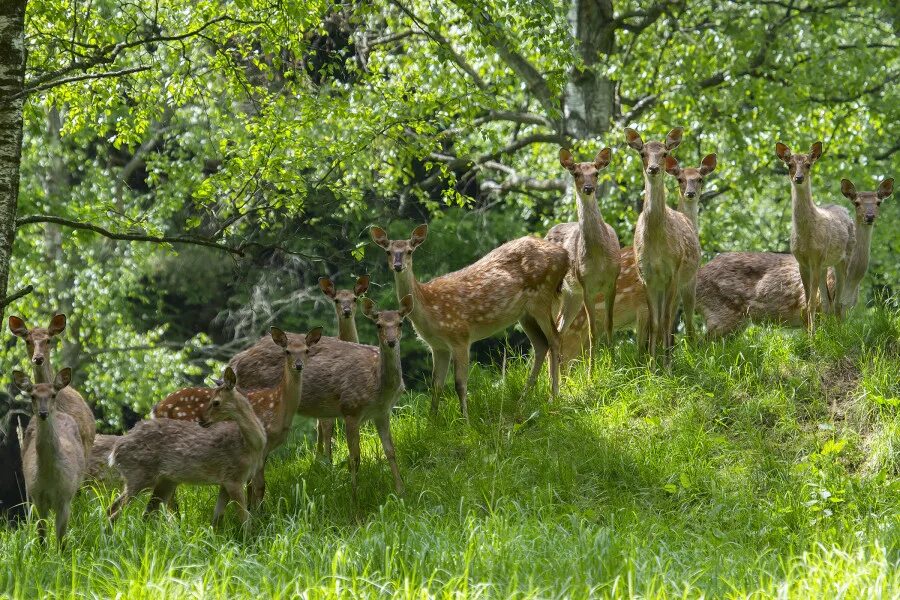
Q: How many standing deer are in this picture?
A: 12